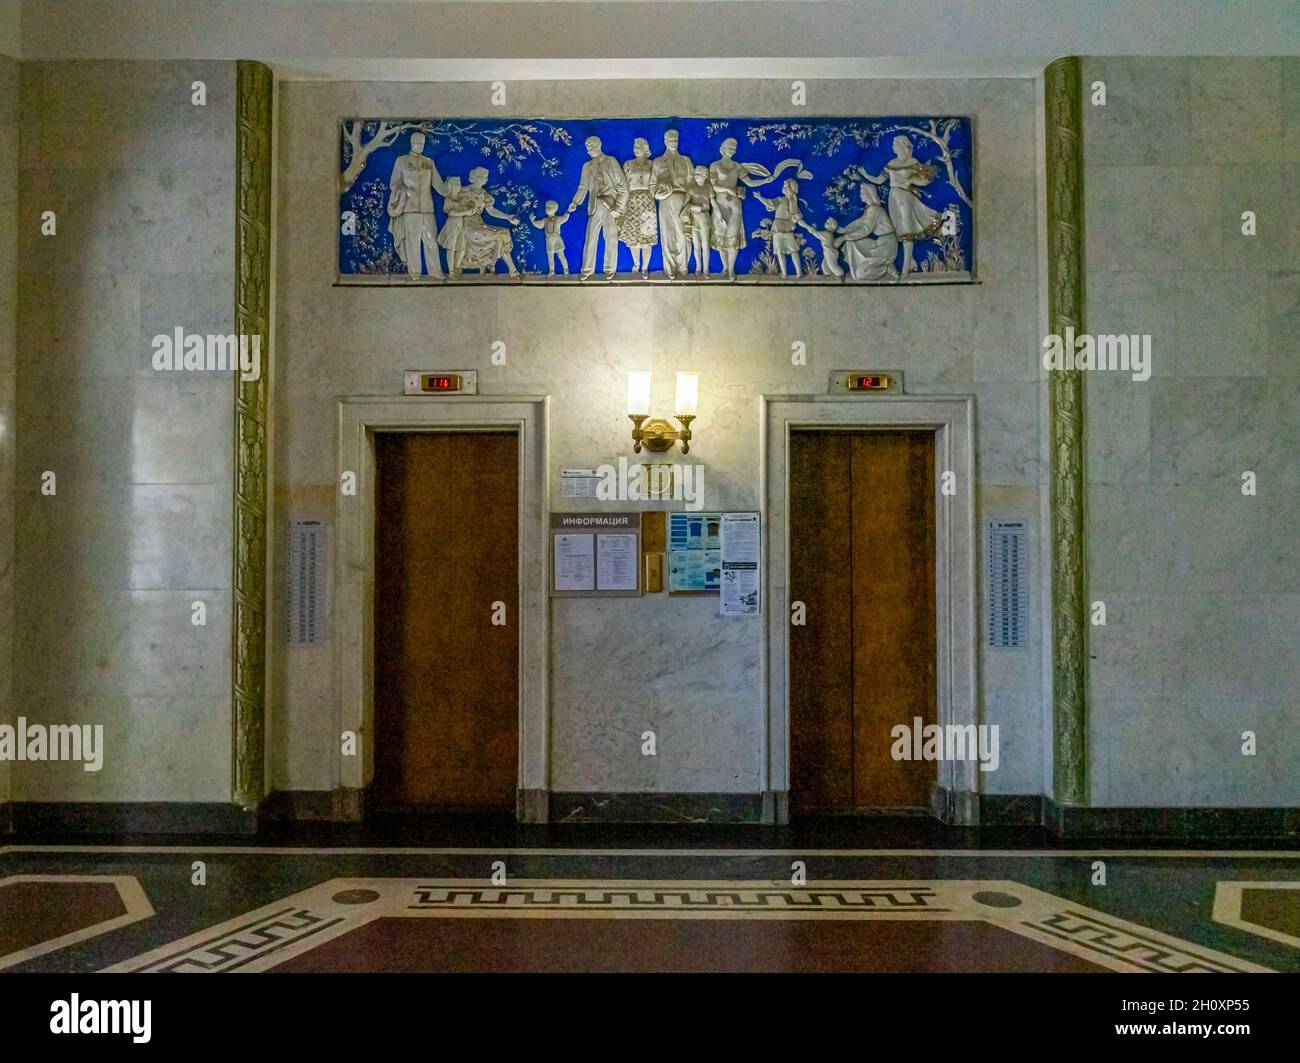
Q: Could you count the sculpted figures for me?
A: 13